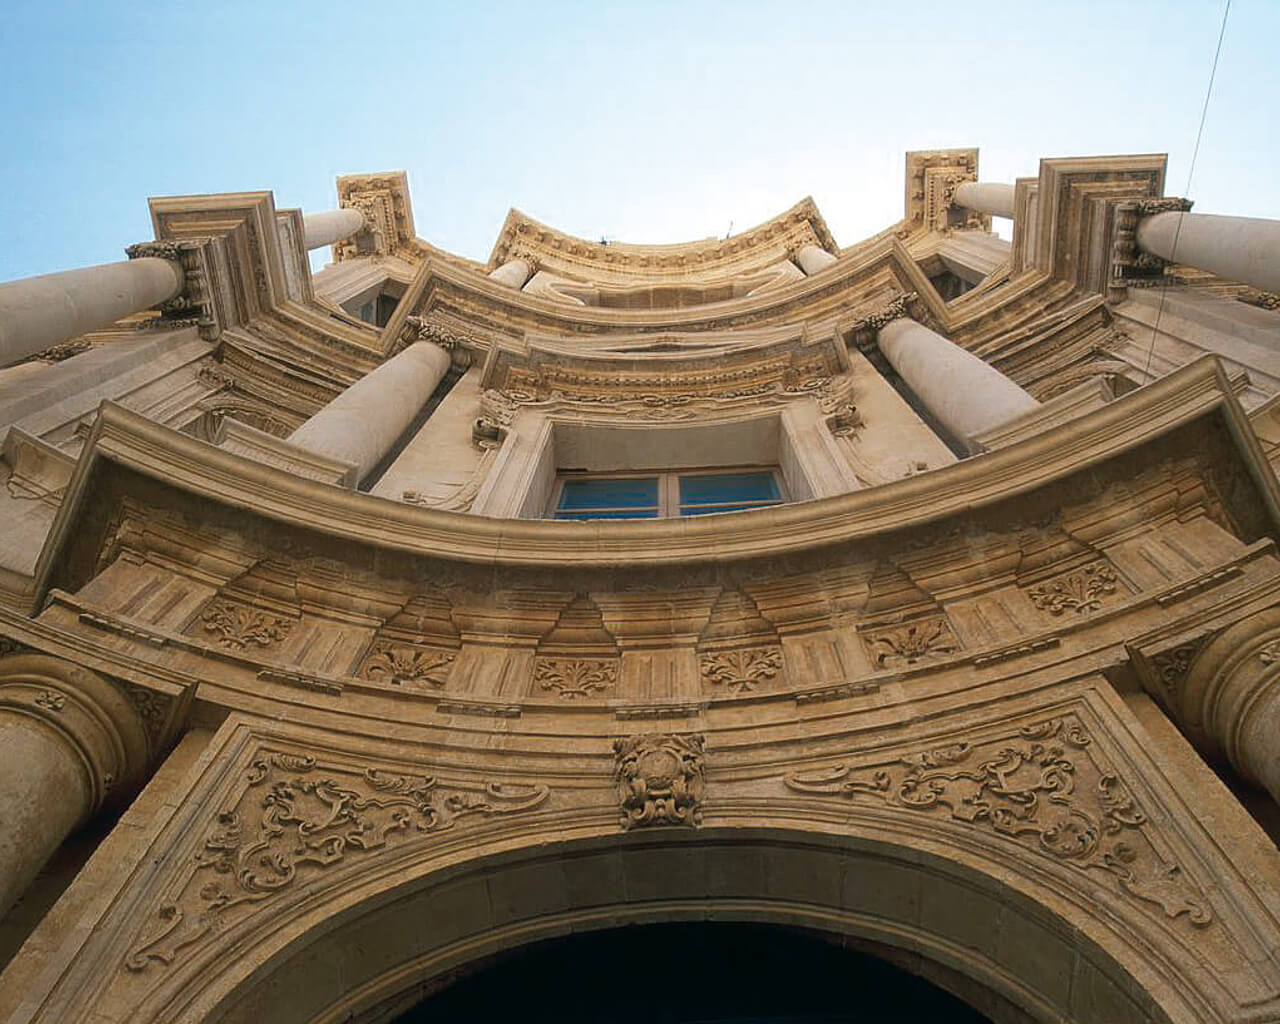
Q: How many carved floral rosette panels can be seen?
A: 6